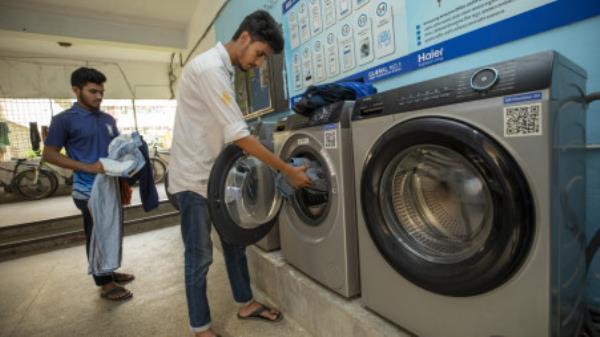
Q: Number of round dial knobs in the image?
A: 1